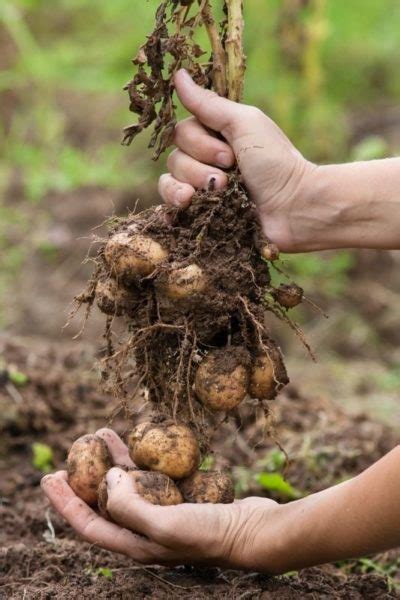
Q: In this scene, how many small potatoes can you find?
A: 2